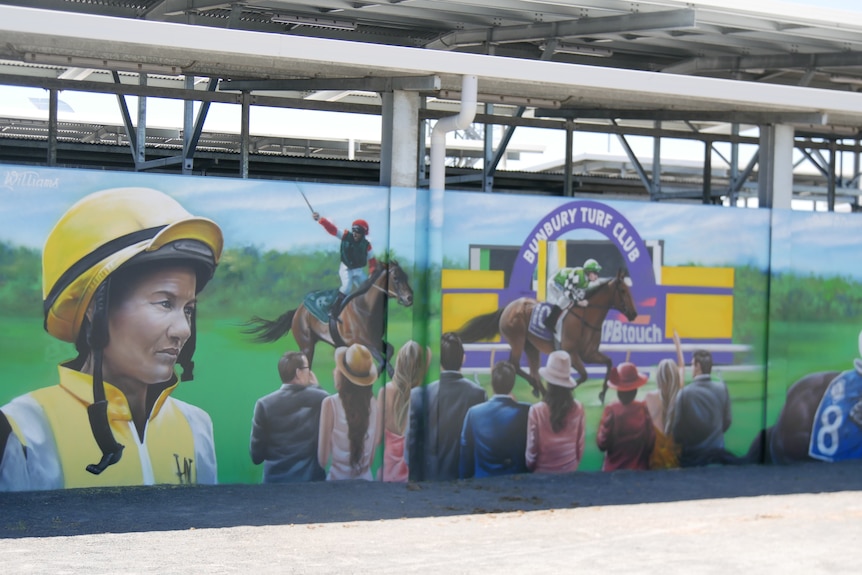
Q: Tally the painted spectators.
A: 9